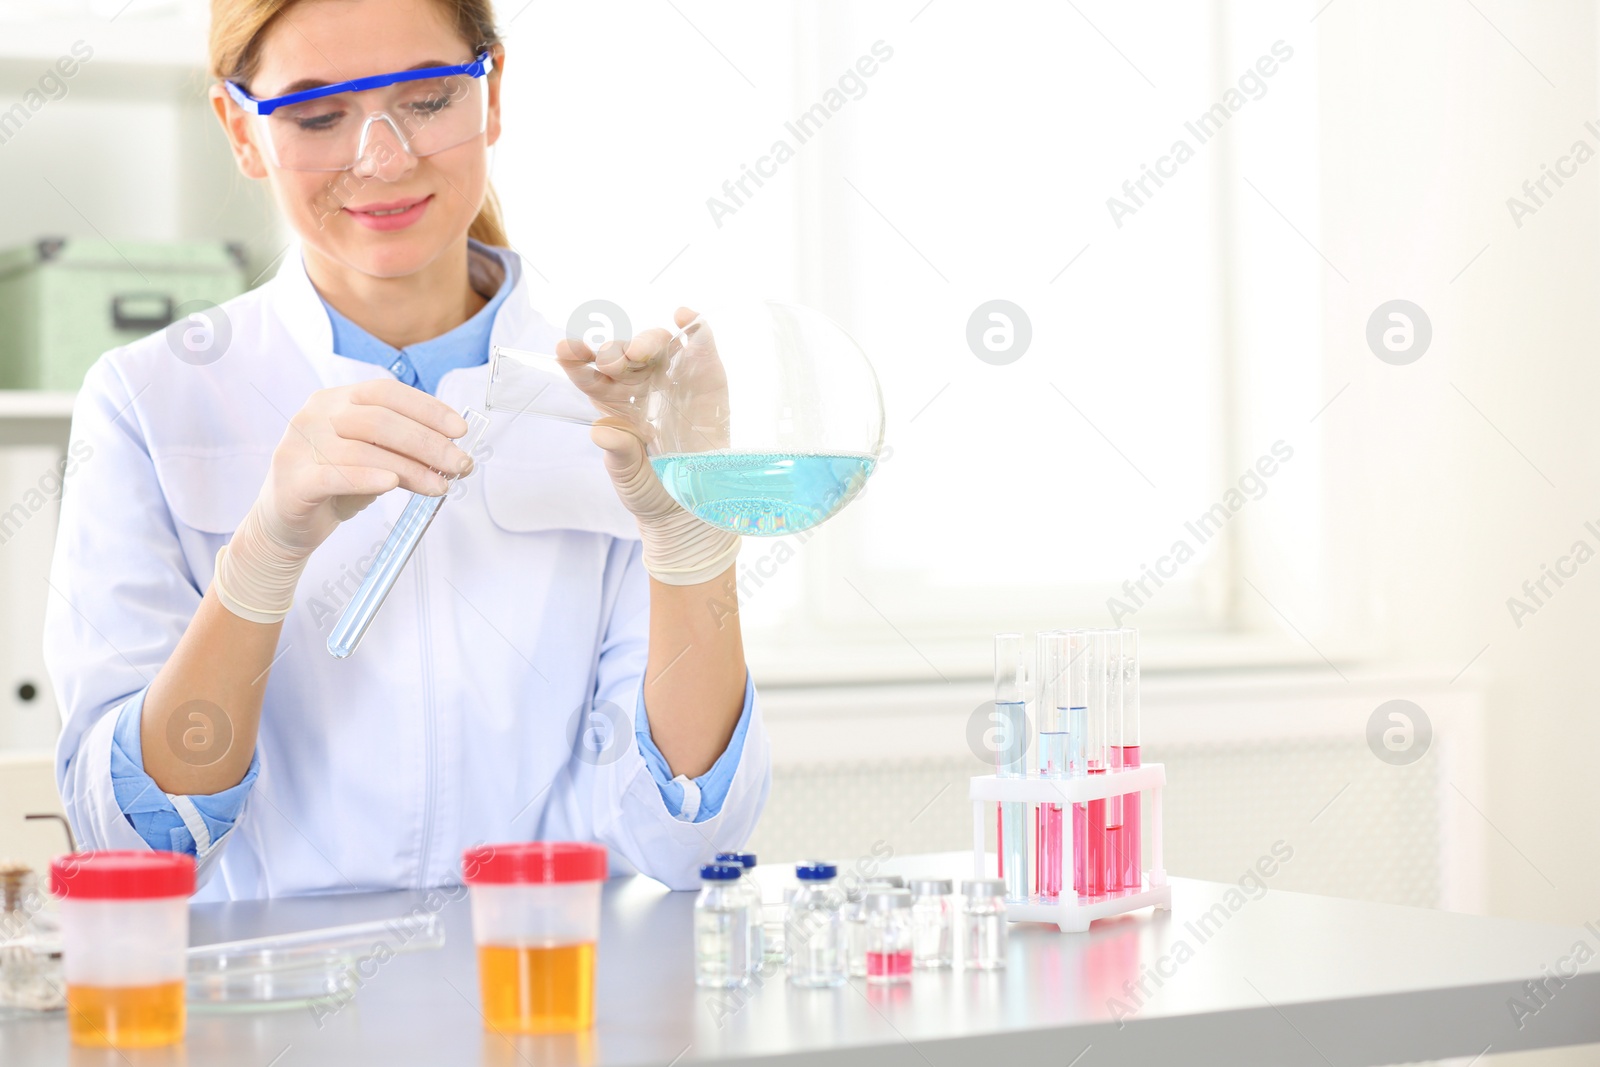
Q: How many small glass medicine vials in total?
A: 8